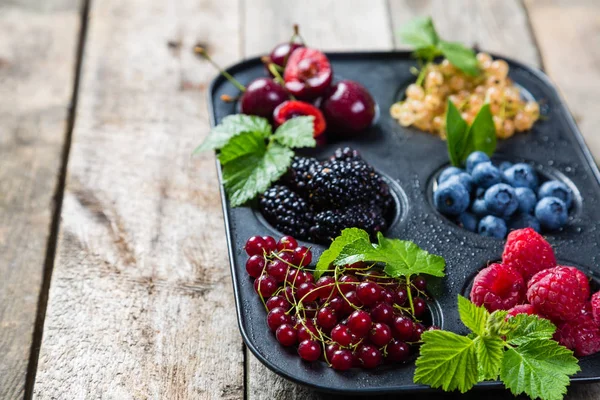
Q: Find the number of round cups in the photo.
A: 6